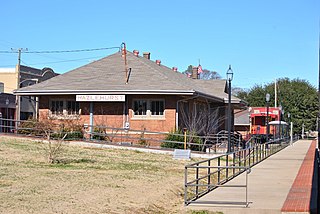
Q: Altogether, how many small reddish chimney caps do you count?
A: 4